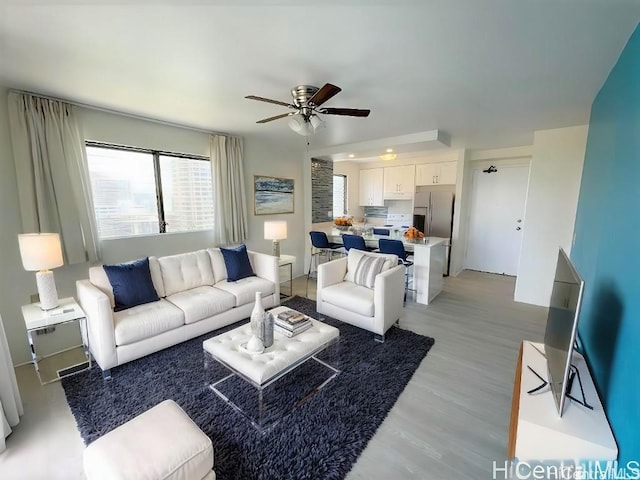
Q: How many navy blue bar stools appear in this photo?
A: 3